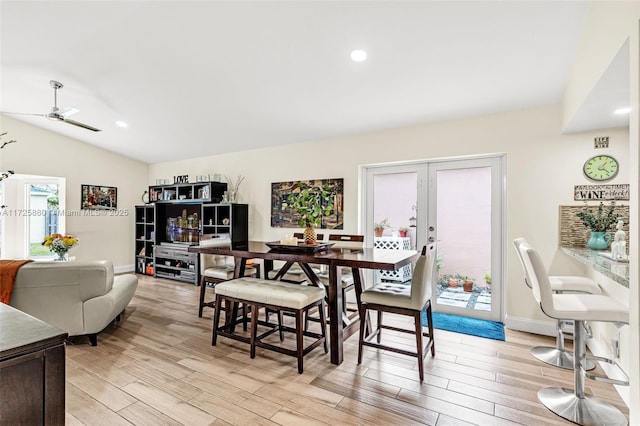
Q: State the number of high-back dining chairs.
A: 4